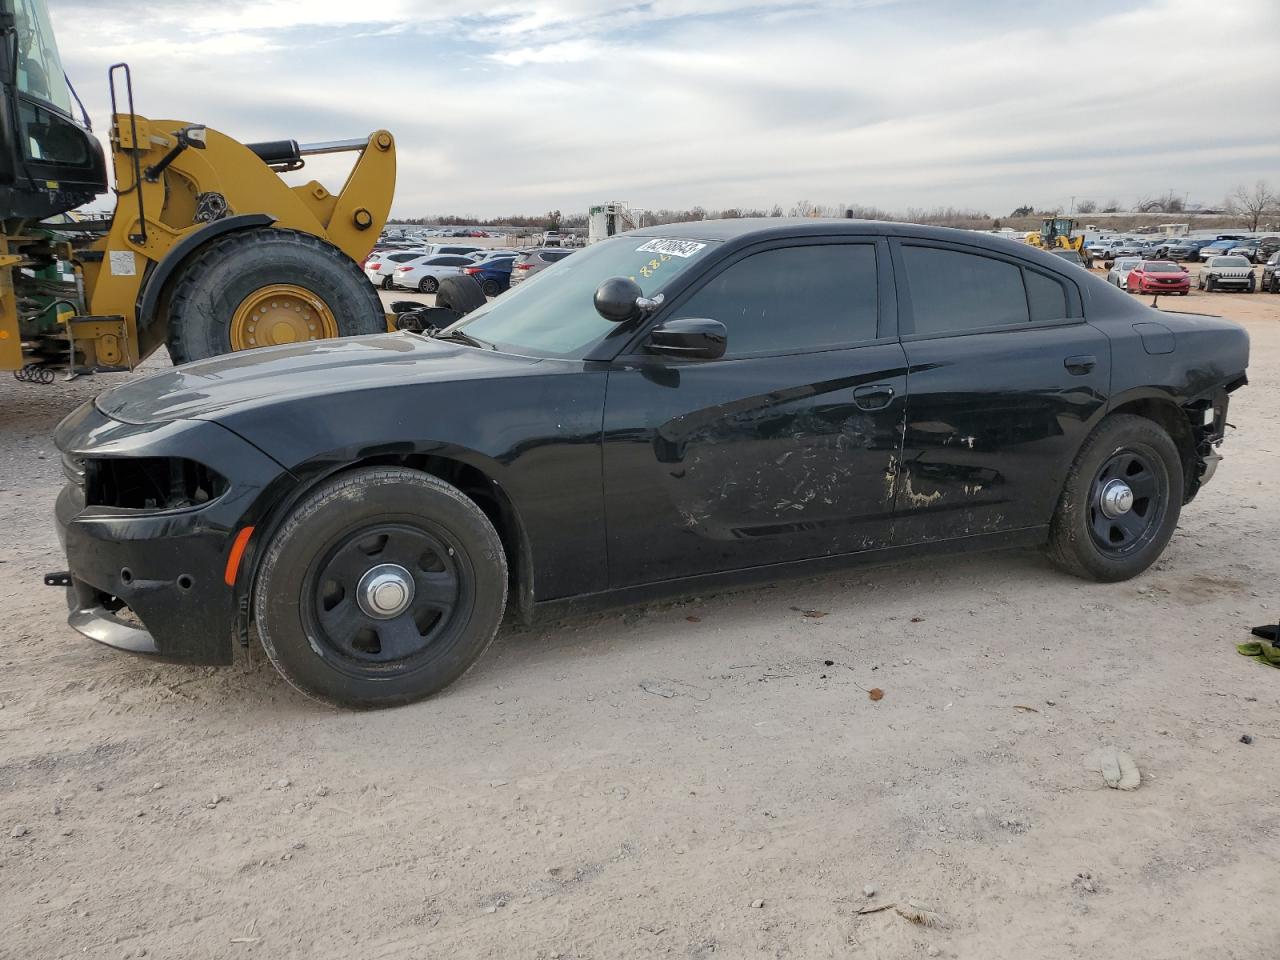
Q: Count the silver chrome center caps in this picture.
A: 2